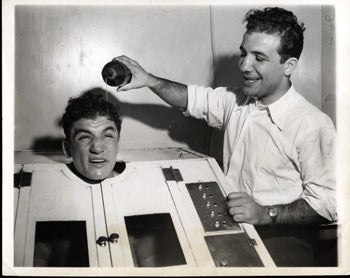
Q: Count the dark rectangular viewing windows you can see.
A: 2